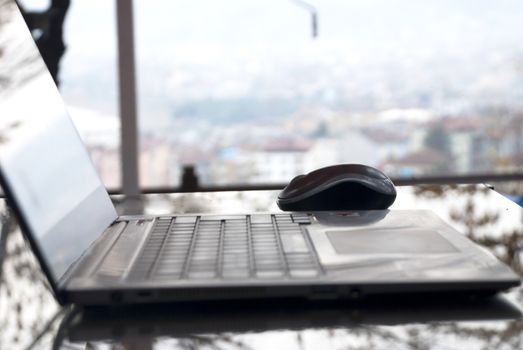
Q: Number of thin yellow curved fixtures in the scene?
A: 0